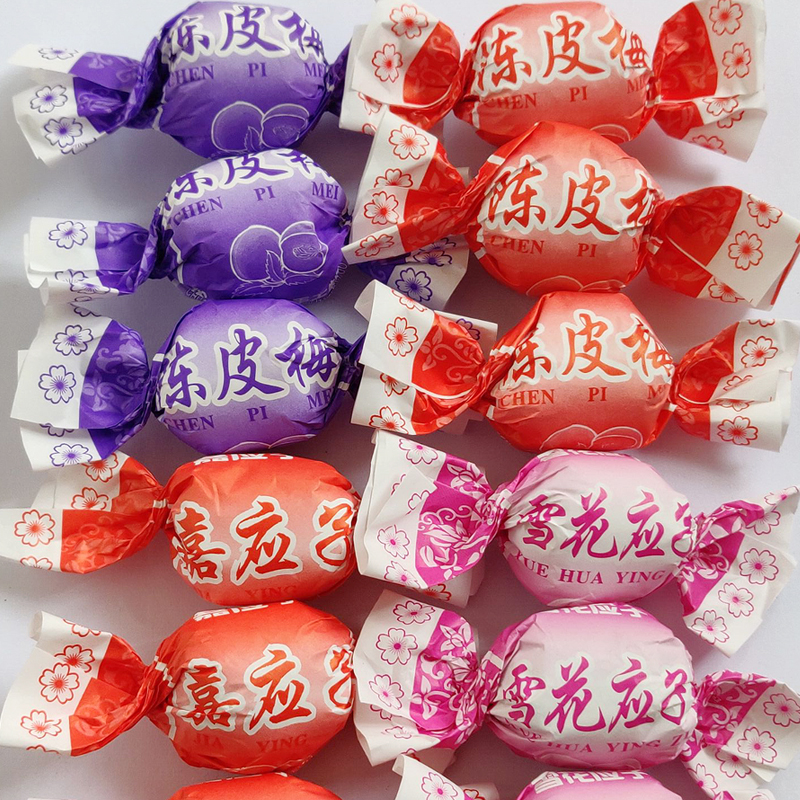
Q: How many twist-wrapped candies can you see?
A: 12